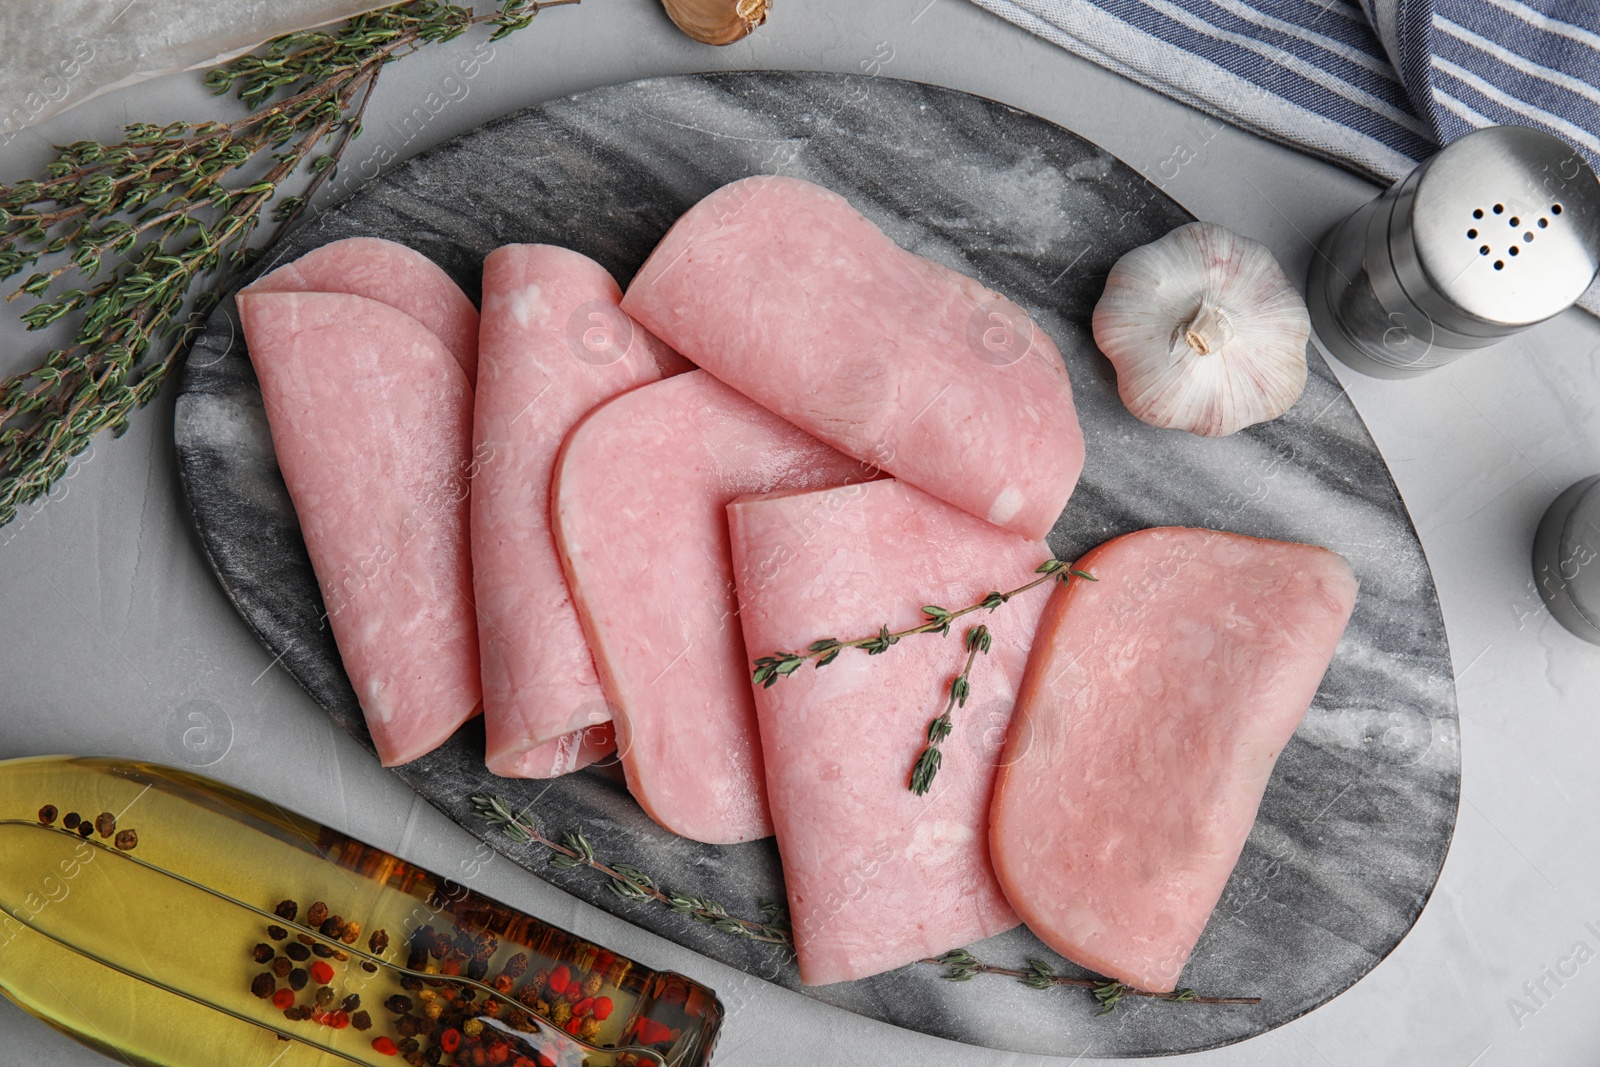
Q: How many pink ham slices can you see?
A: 6